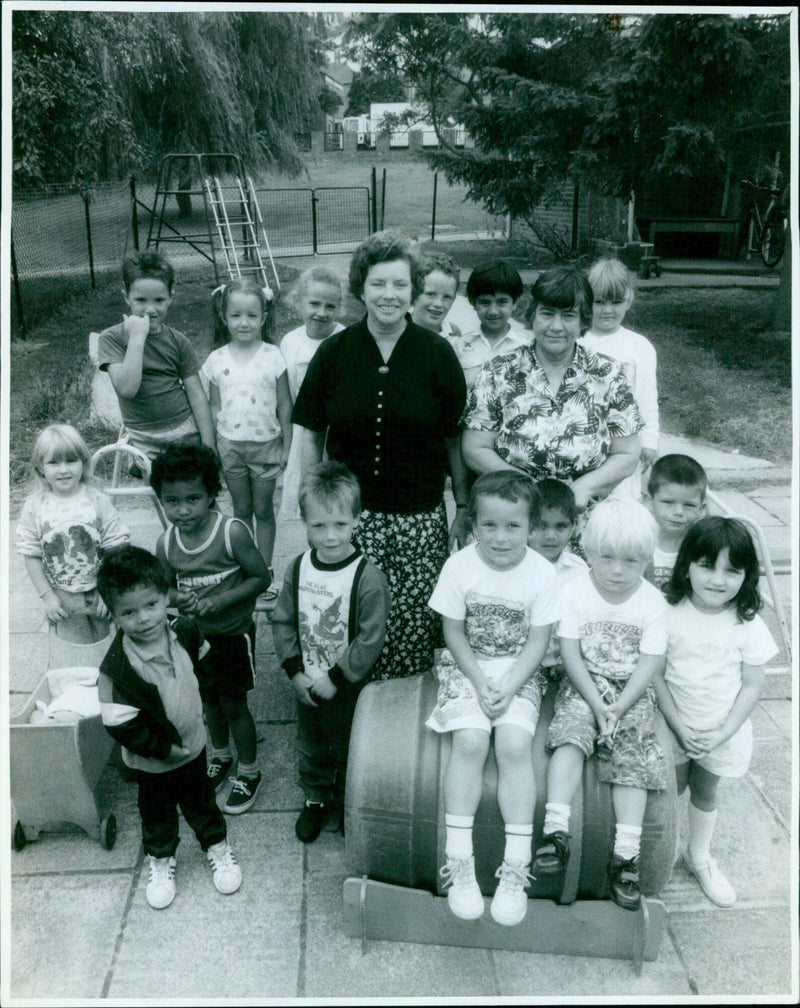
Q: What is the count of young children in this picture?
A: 15